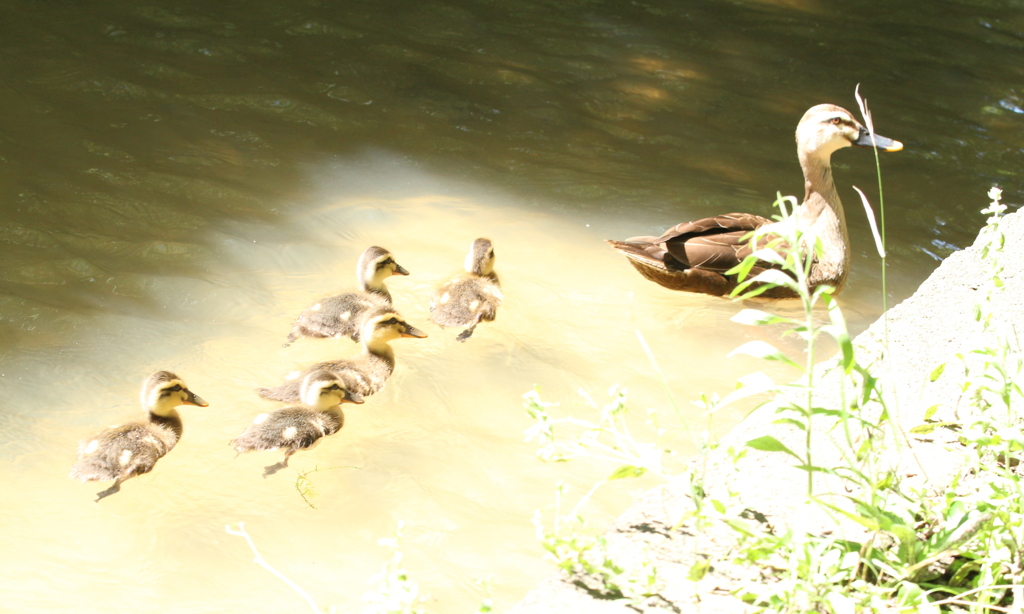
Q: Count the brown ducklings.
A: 5